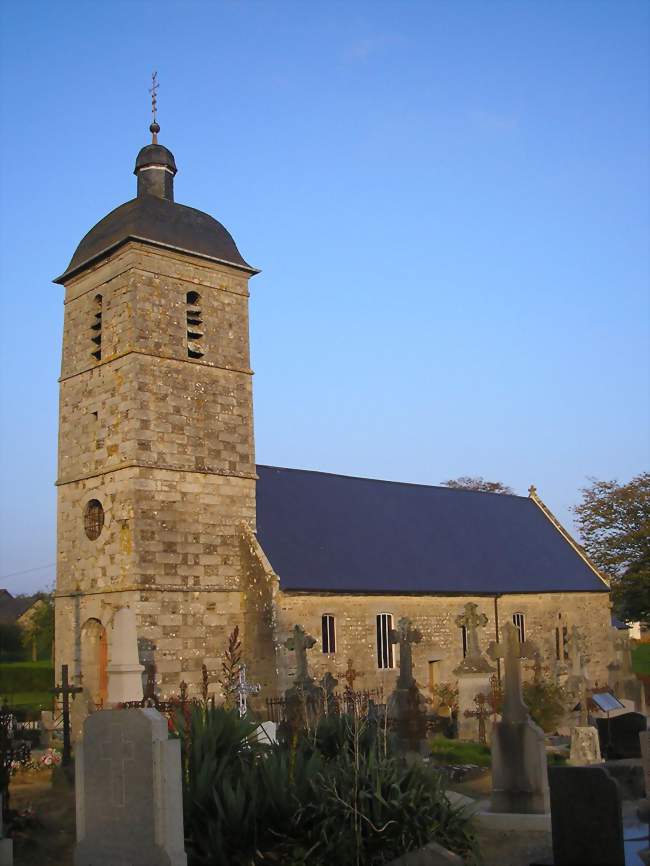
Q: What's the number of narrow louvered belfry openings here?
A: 2